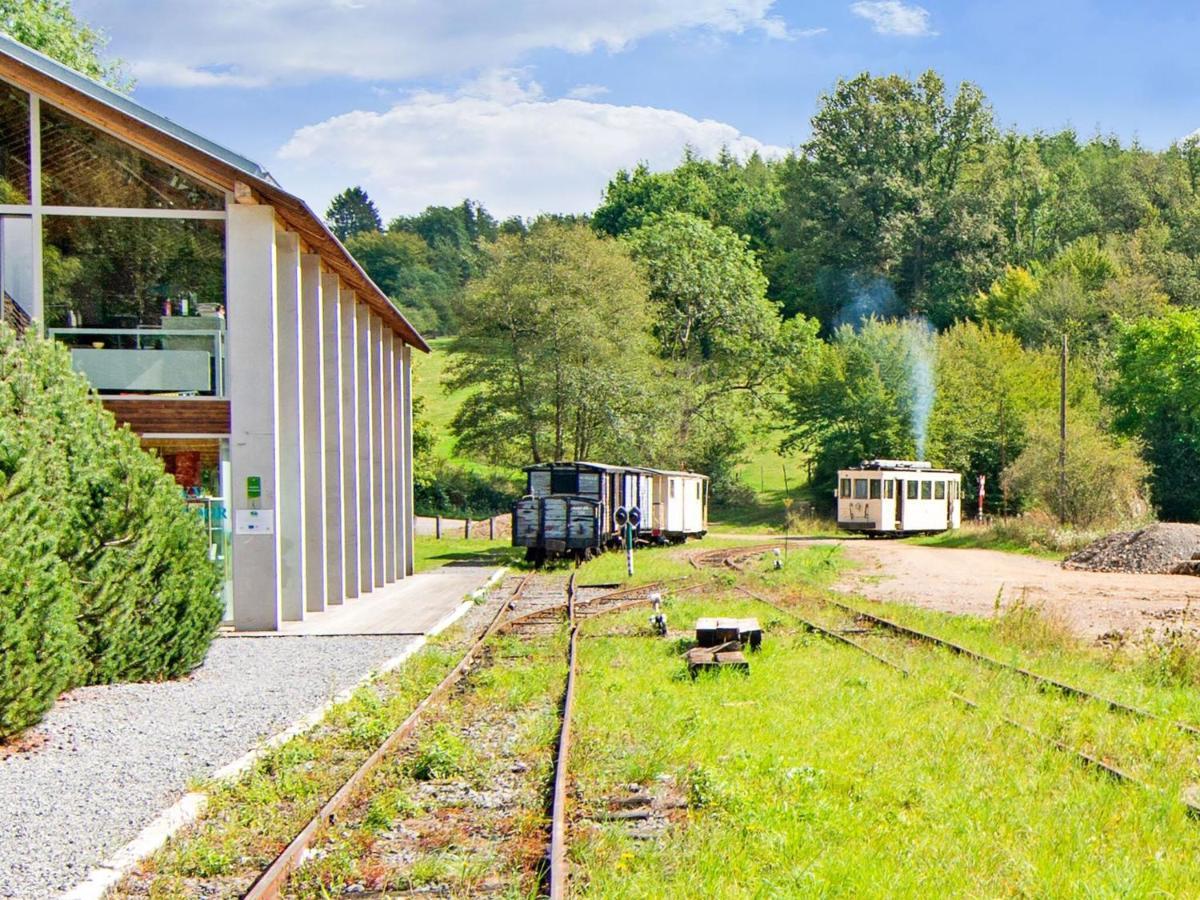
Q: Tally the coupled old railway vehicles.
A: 3